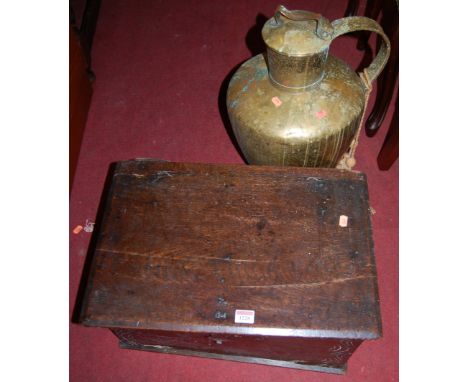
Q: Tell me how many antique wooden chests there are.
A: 1